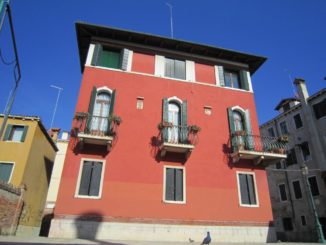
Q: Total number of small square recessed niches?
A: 2